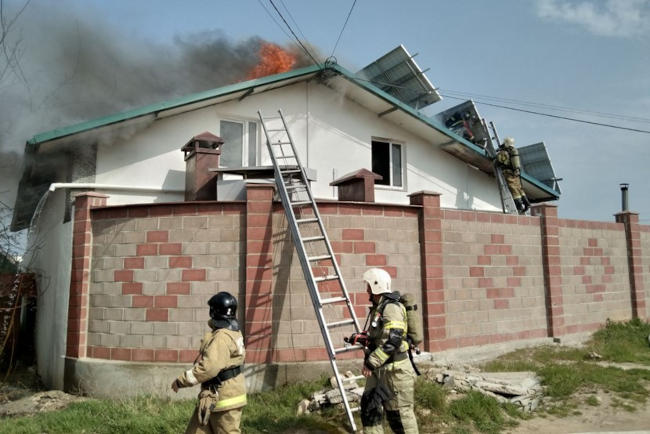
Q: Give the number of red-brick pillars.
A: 5